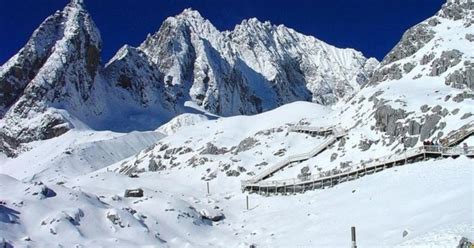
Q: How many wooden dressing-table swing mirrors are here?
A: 0